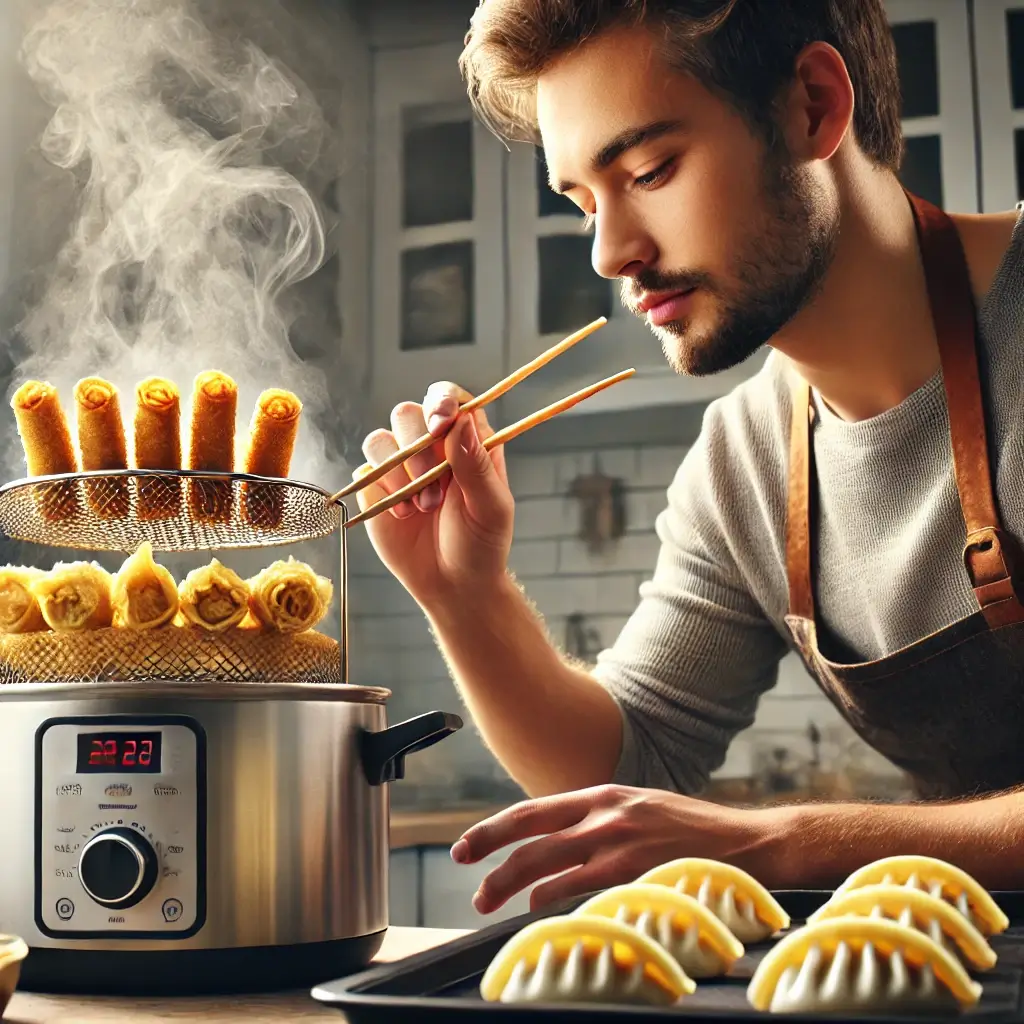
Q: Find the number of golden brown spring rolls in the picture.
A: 5